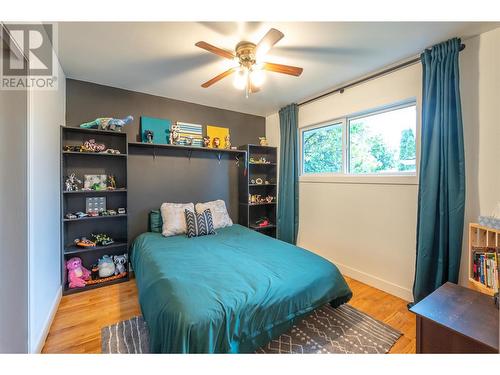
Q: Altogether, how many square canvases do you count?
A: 3